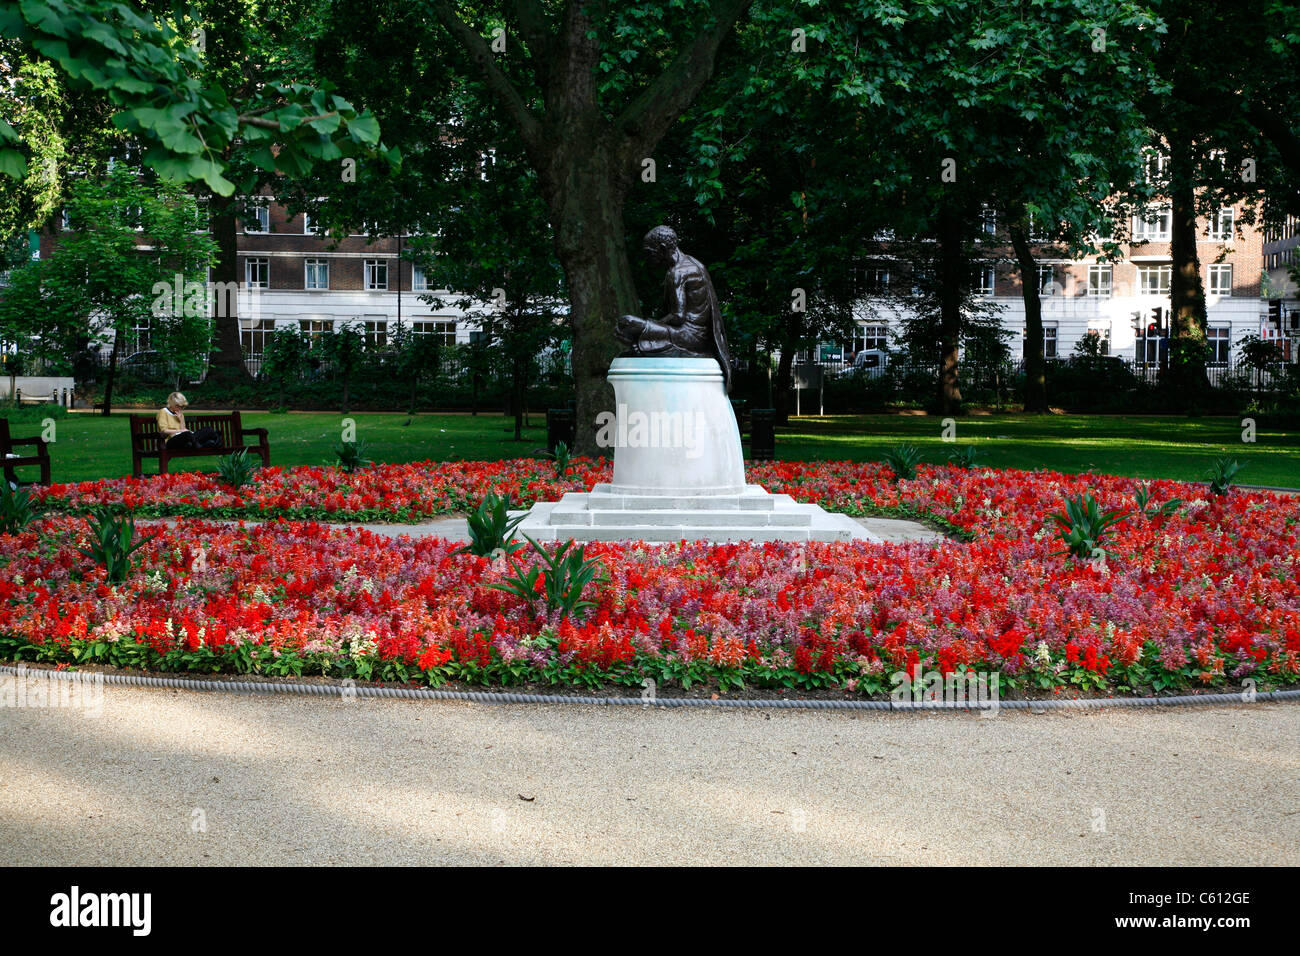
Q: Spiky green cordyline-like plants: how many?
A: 12